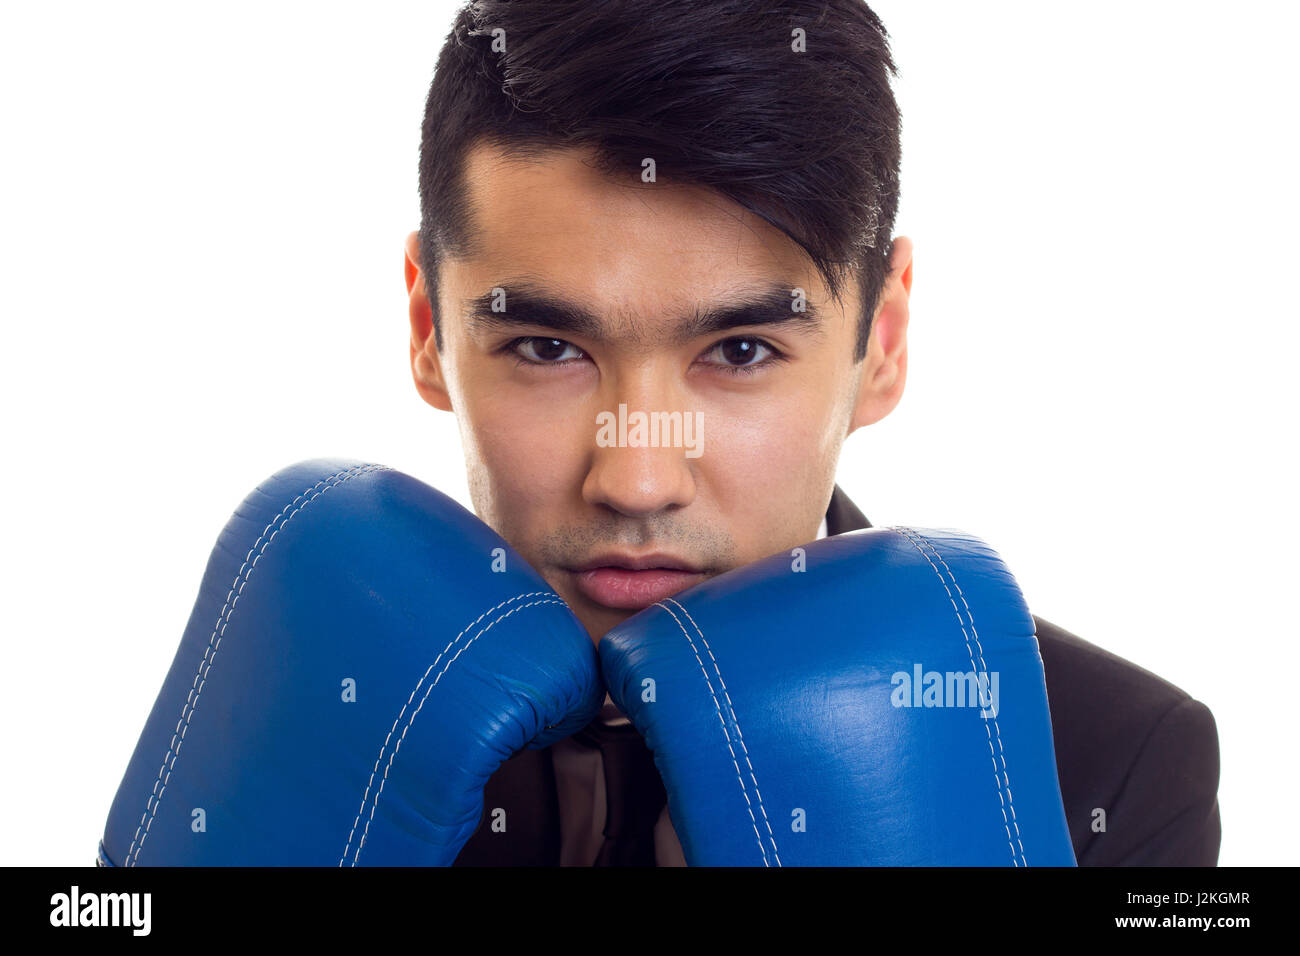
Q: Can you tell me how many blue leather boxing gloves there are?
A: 2